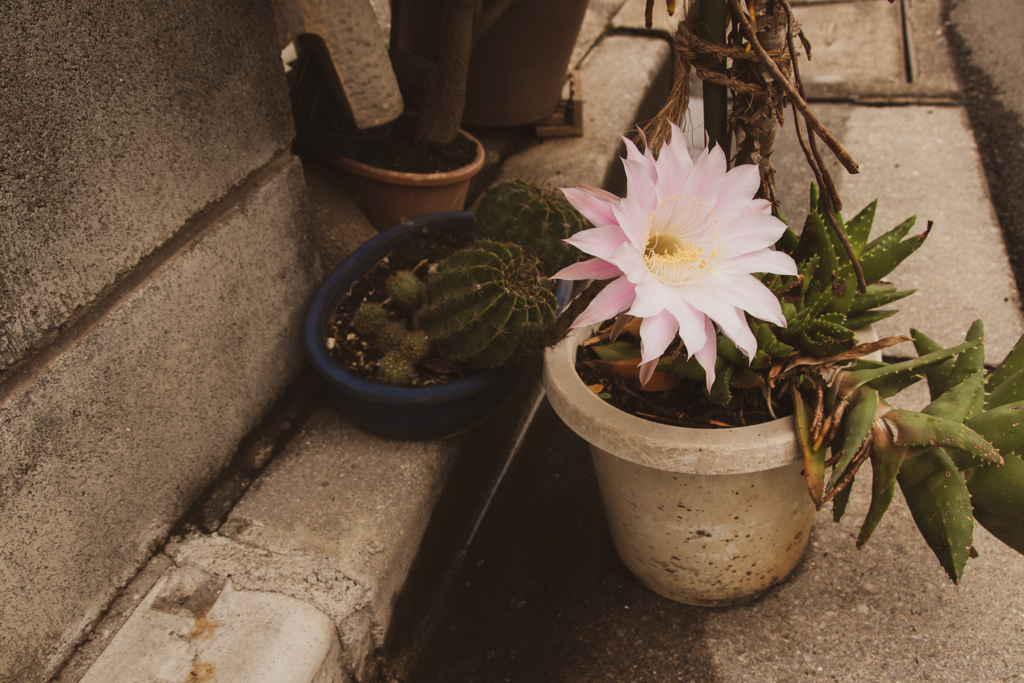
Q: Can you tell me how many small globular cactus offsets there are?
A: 5